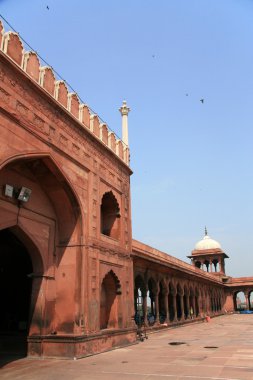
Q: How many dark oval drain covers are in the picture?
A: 2